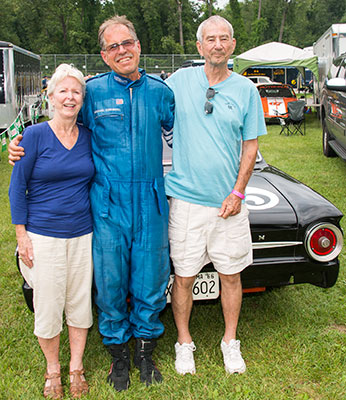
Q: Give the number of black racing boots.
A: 2